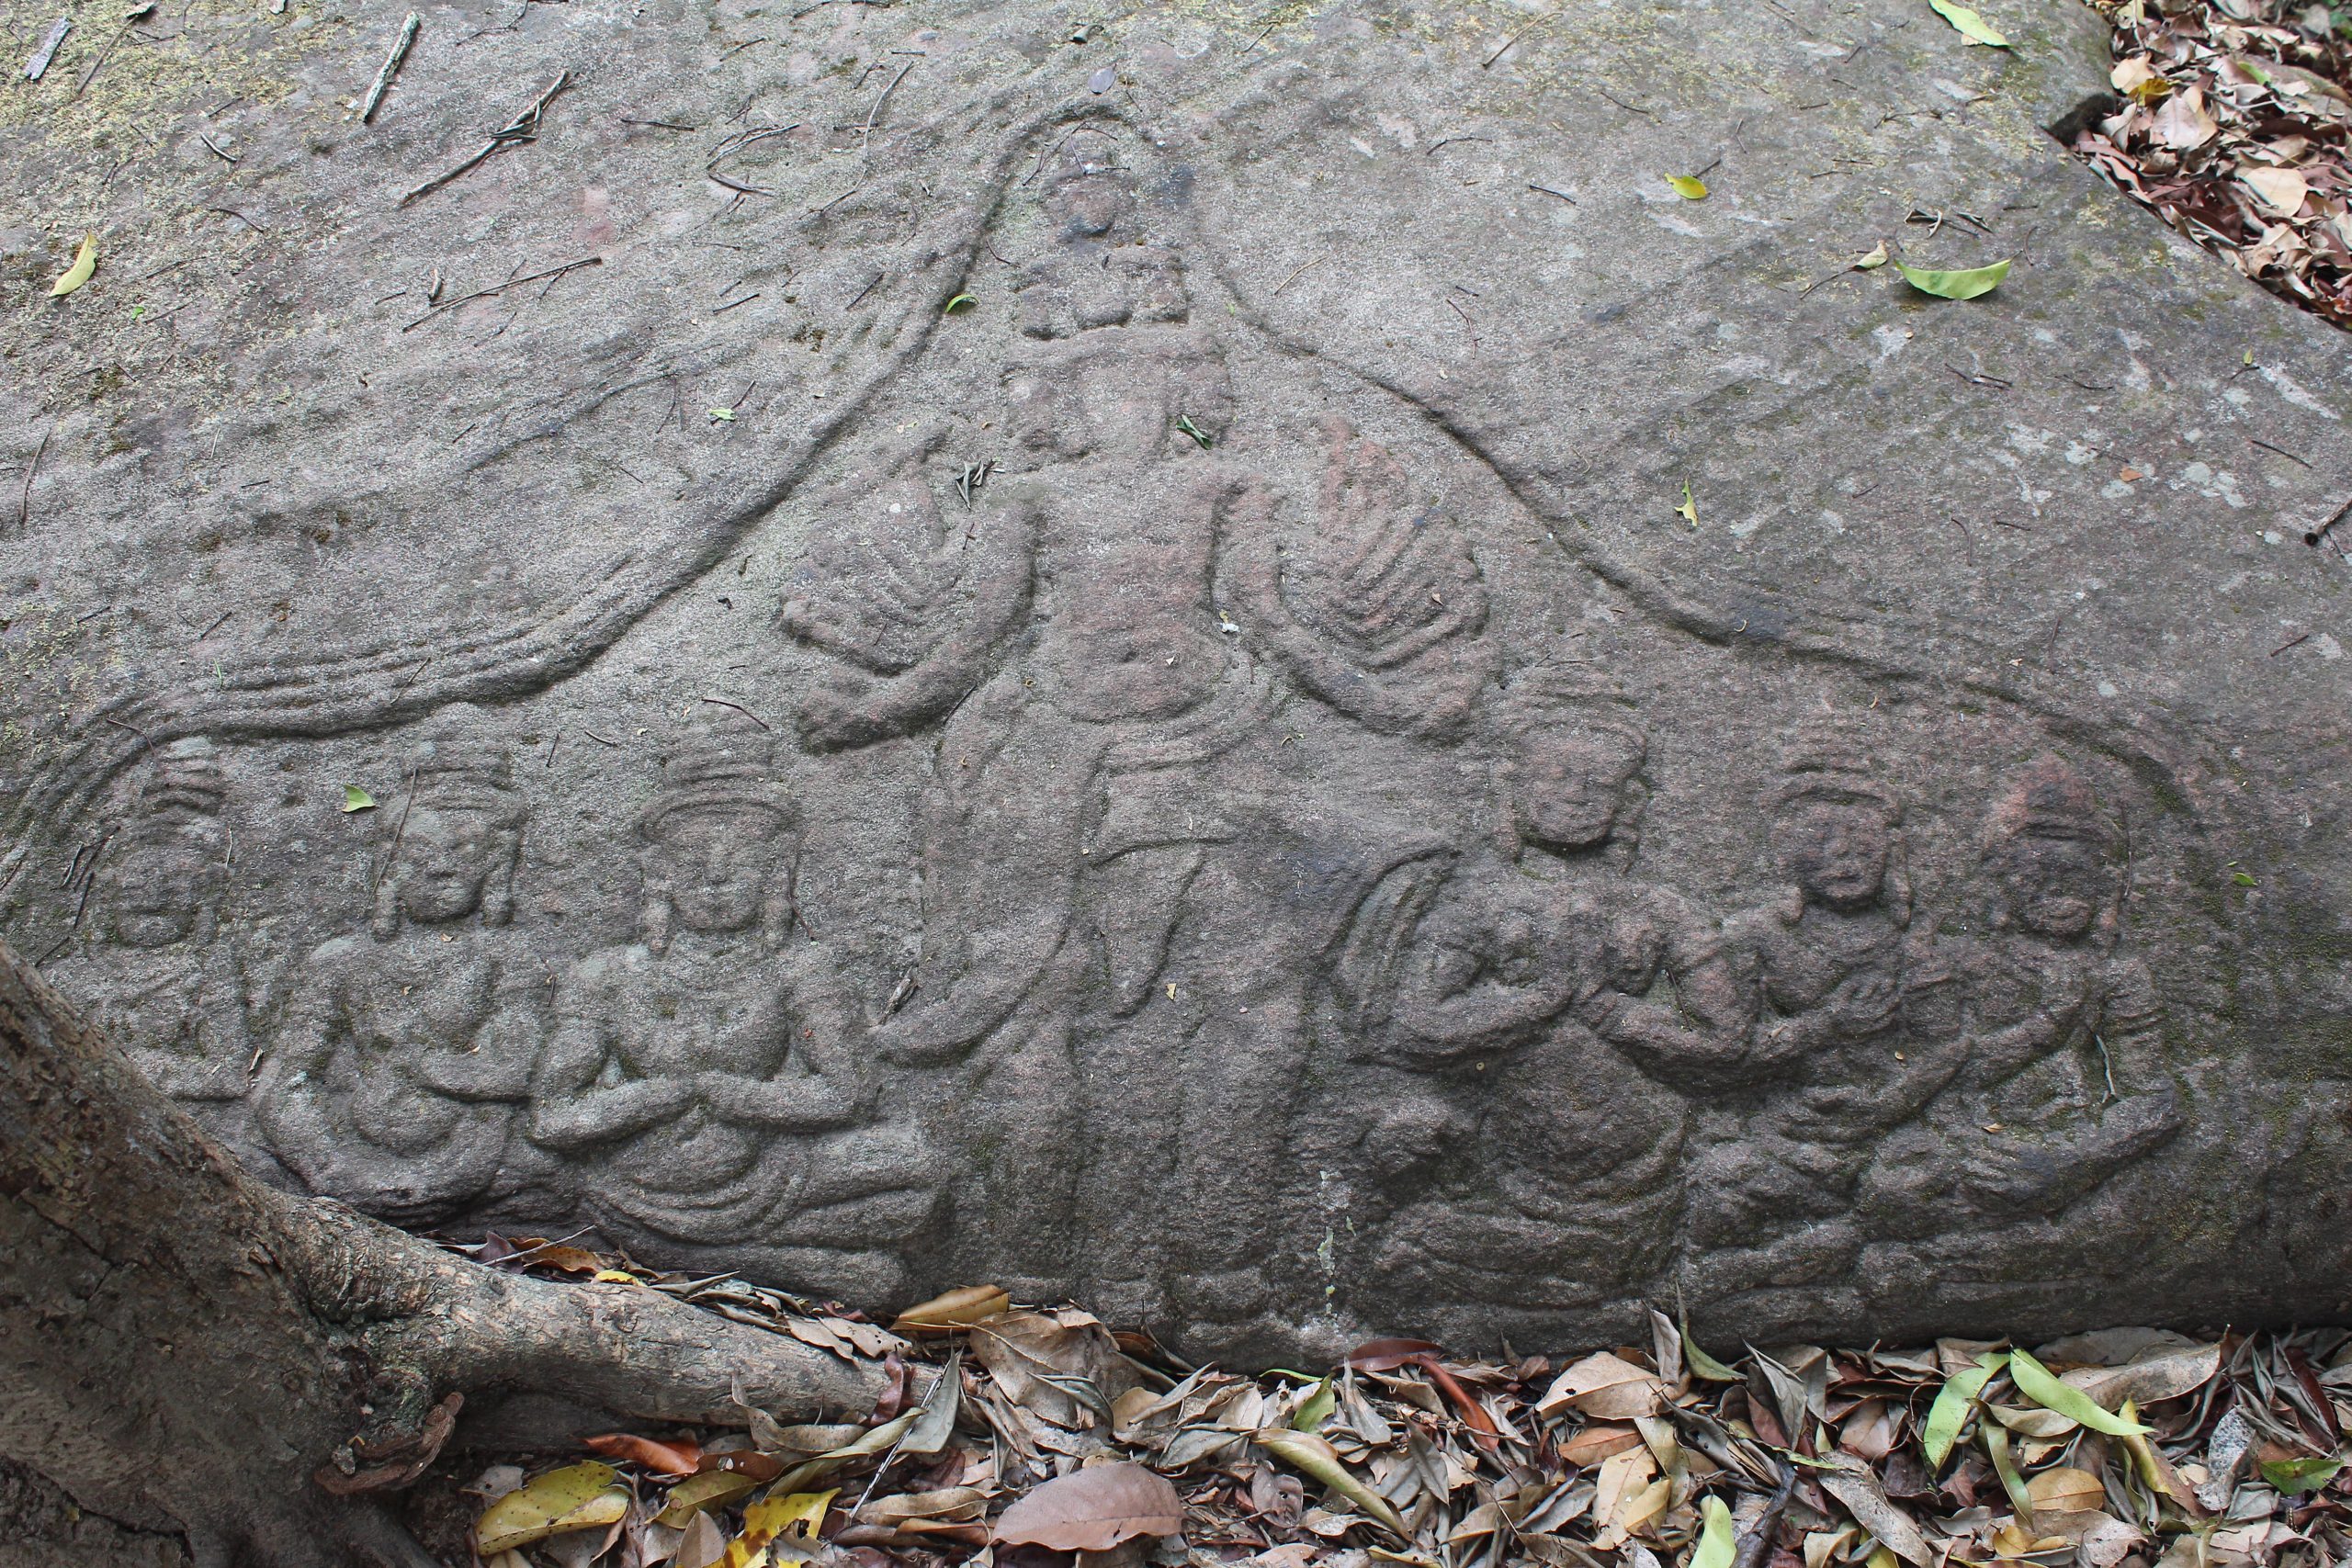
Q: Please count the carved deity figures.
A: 7